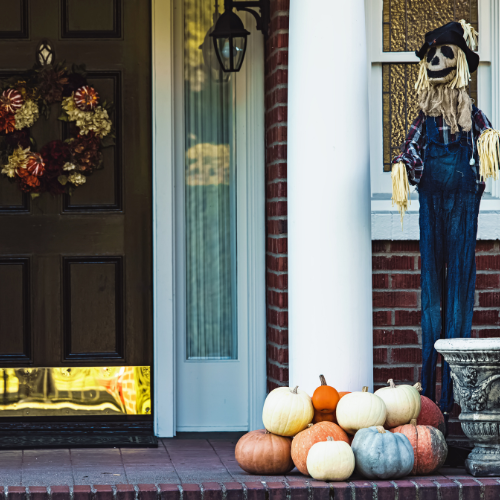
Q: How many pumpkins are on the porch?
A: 11